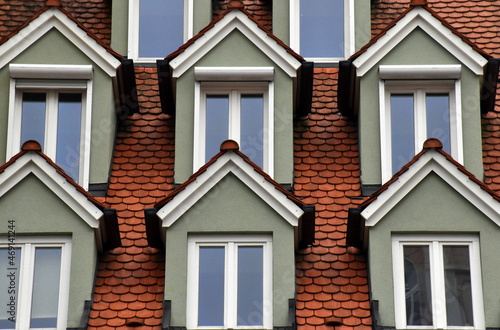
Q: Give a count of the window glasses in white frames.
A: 14